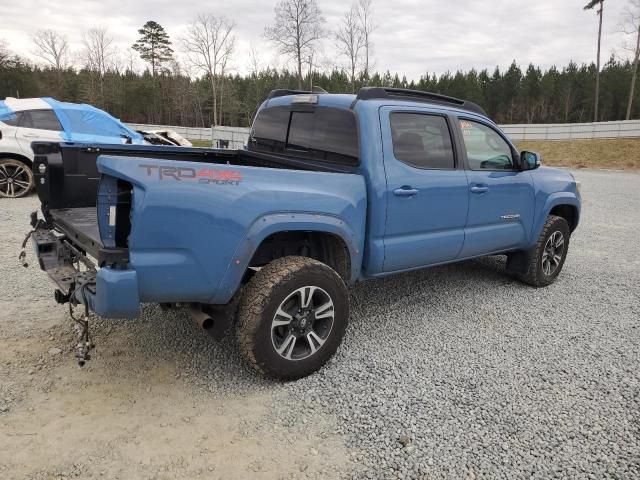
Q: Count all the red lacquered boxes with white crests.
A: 0